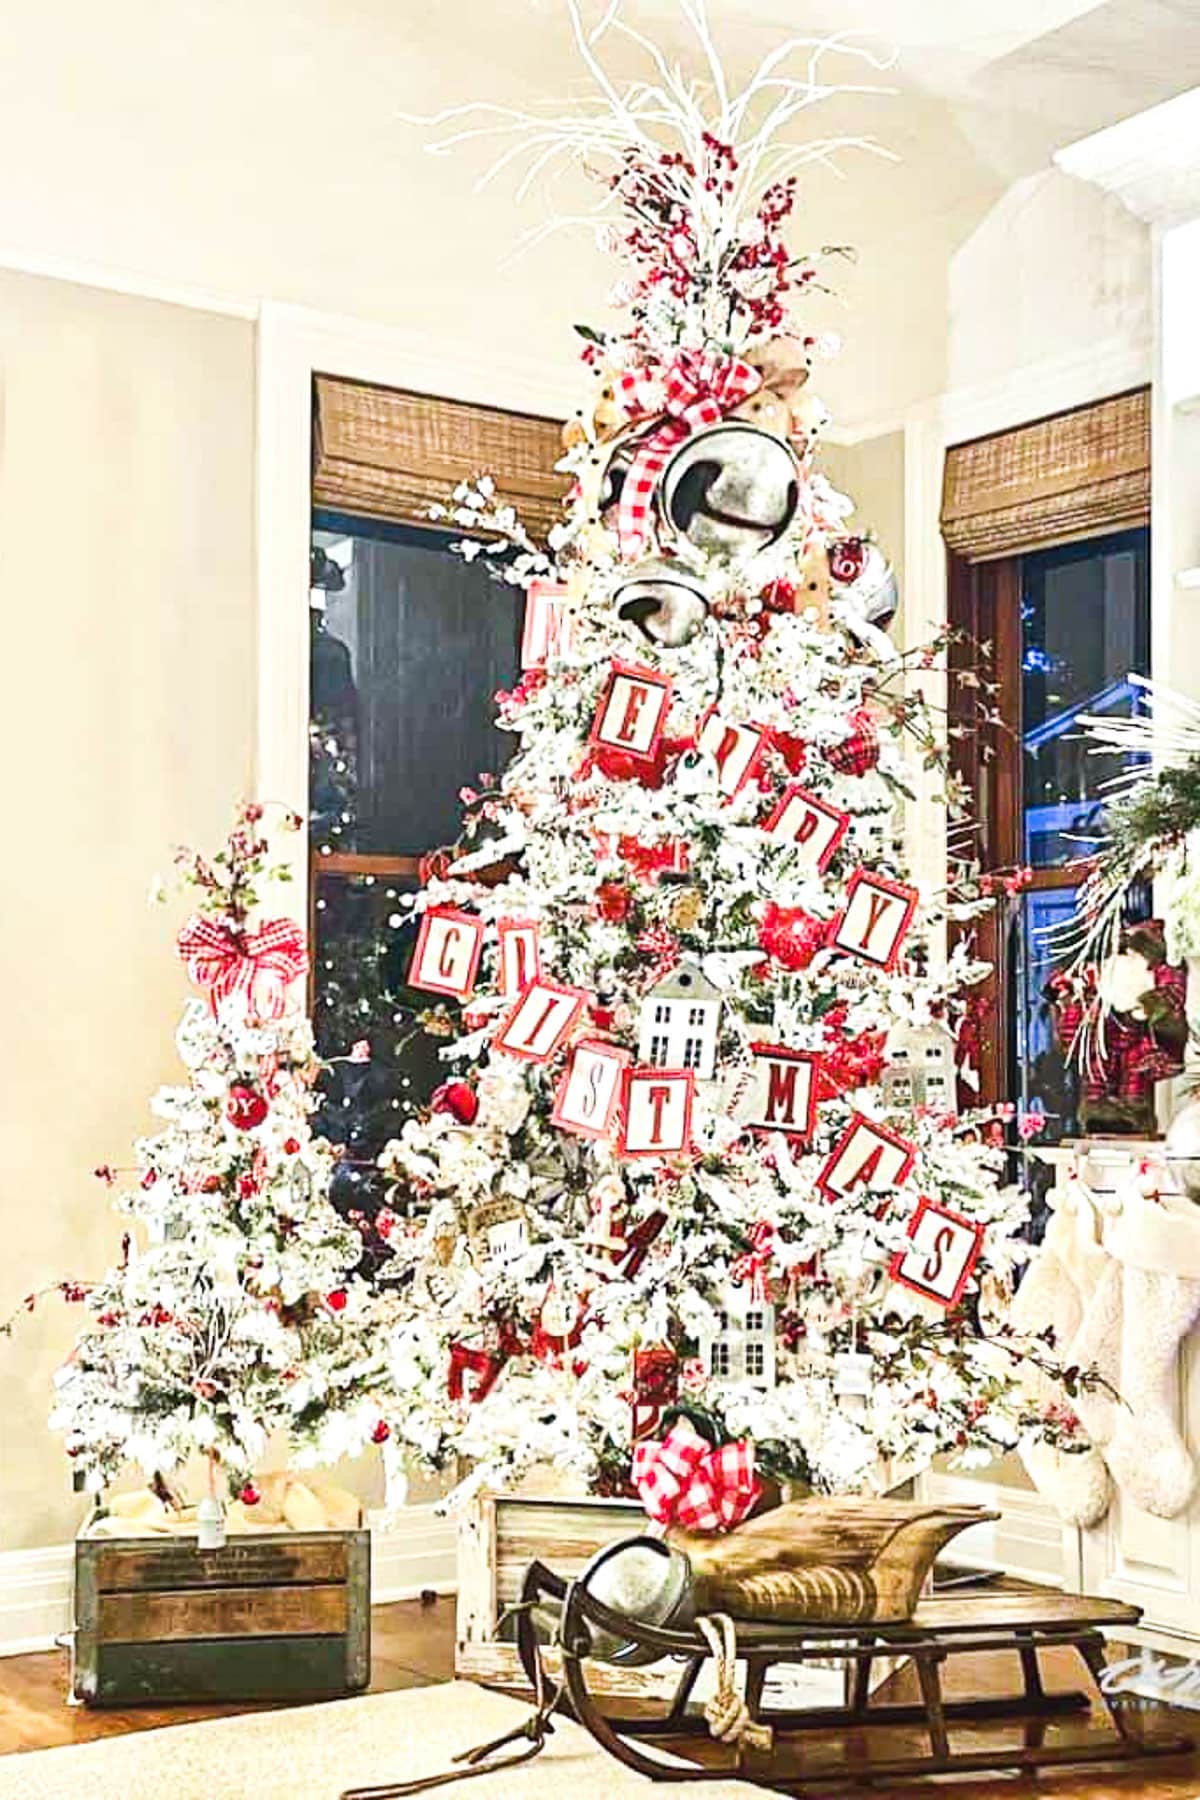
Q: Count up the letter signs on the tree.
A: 13